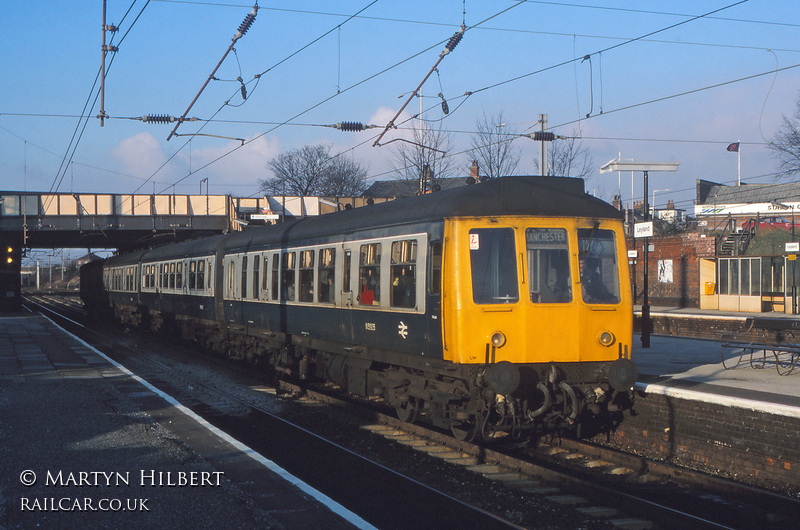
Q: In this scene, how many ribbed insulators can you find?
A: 5